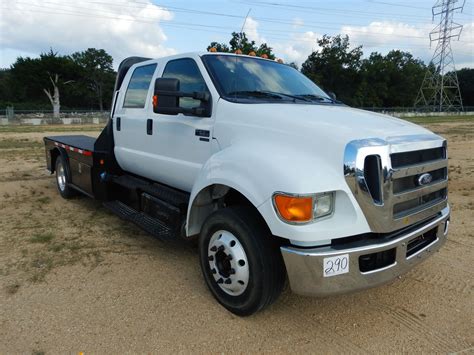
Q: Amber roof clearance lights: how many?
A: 5